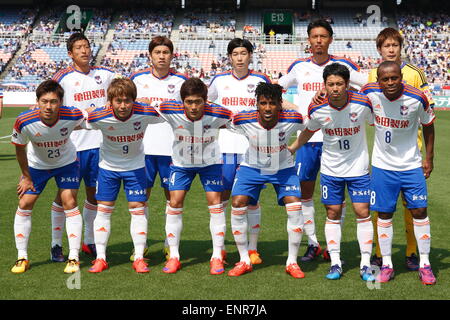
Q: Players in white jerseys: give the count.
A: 10